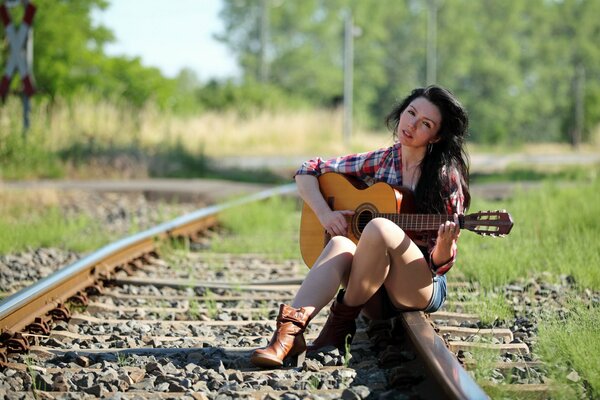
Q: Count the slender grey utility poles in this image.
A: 4